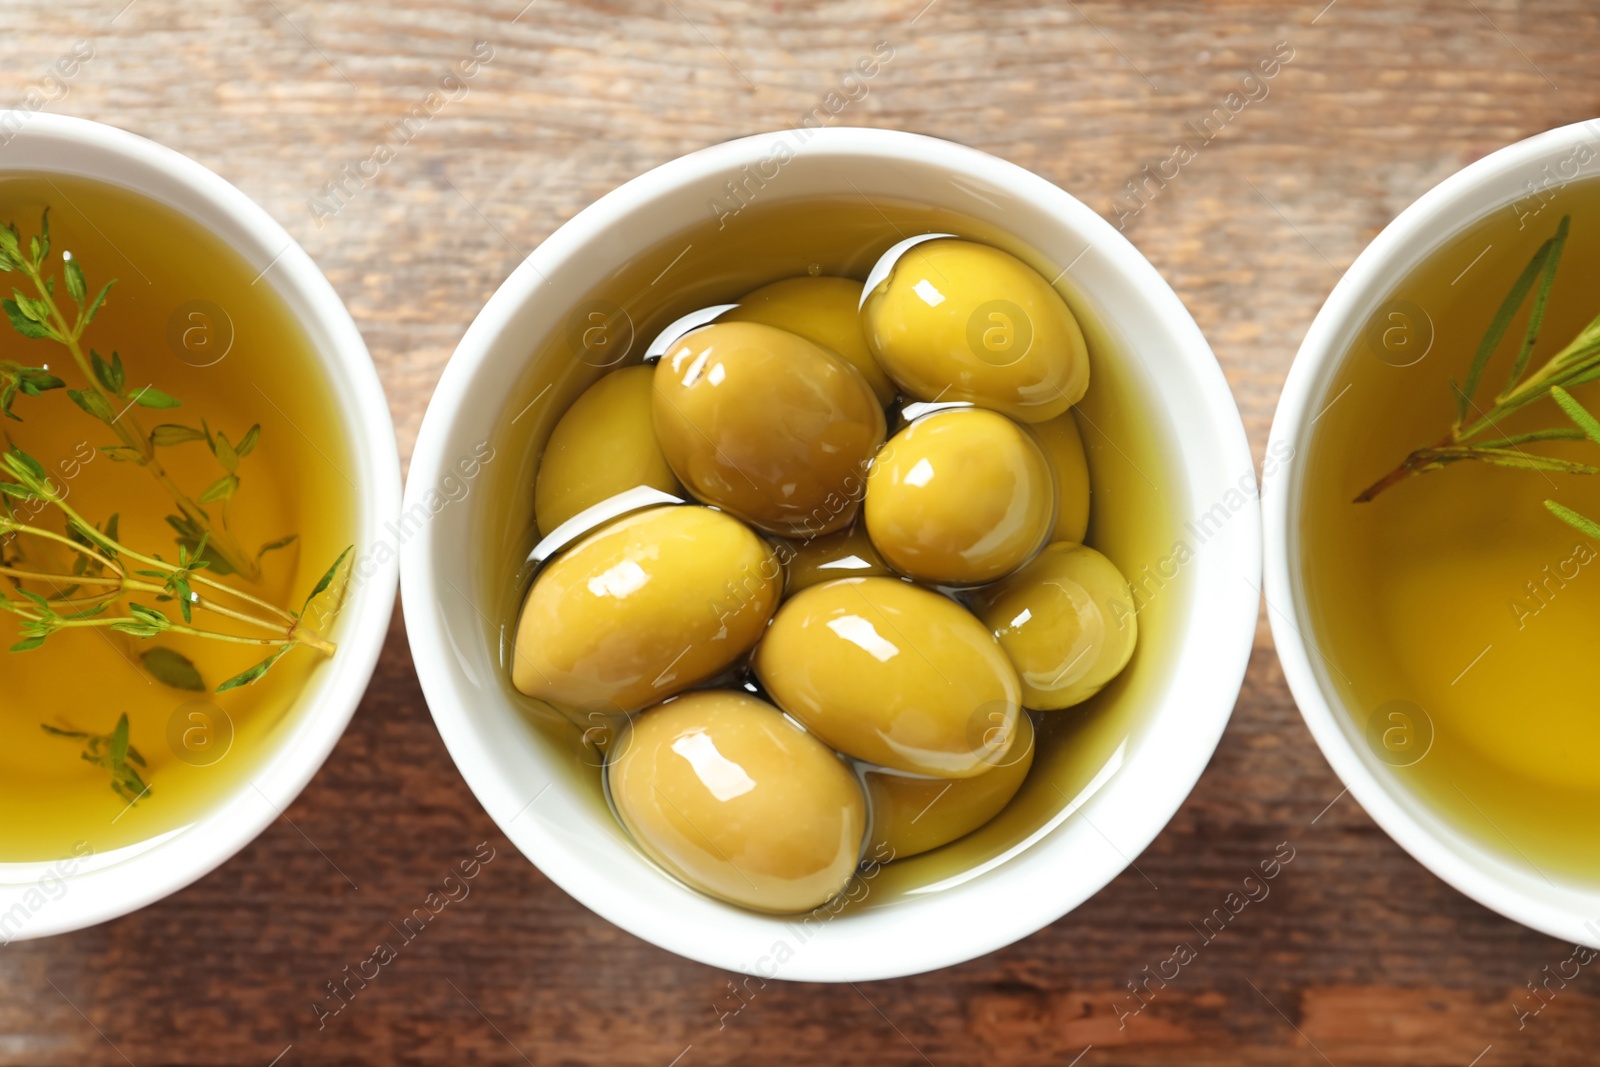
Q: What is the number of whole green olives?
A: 12